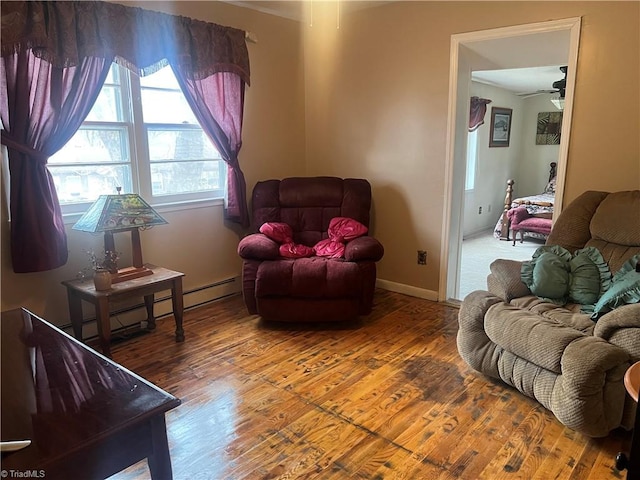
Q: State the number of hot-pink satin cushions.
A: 2